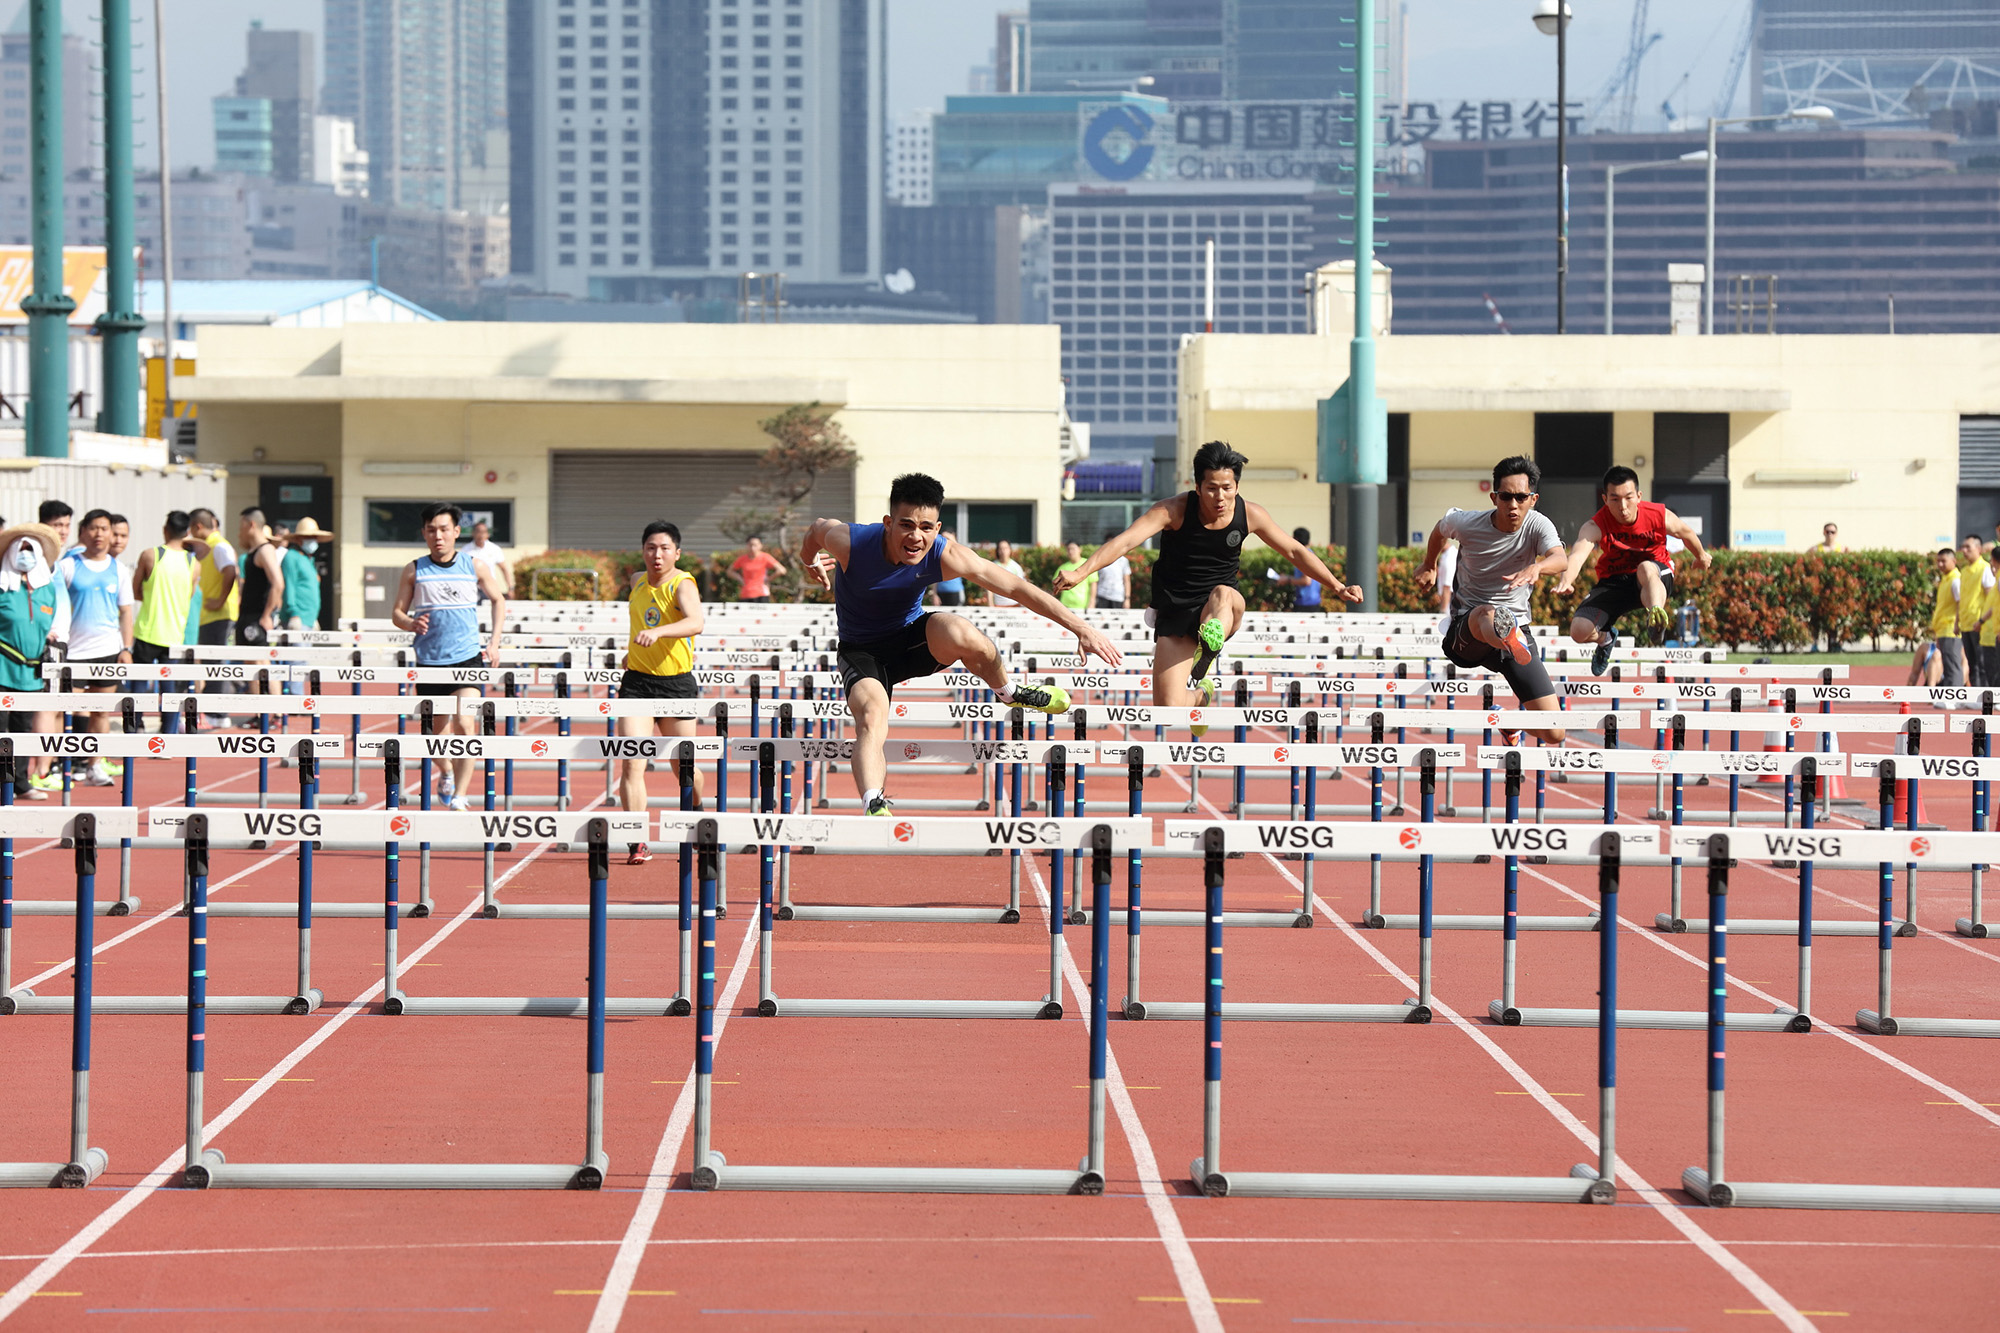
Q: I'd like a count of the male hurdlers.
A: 6